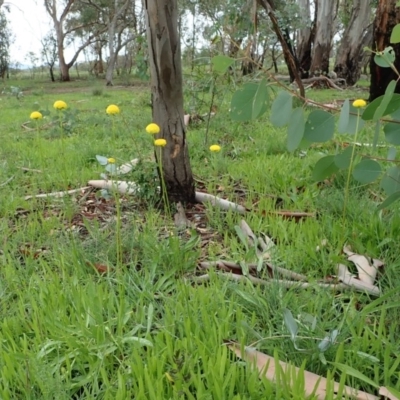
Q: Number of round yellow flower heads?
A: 8